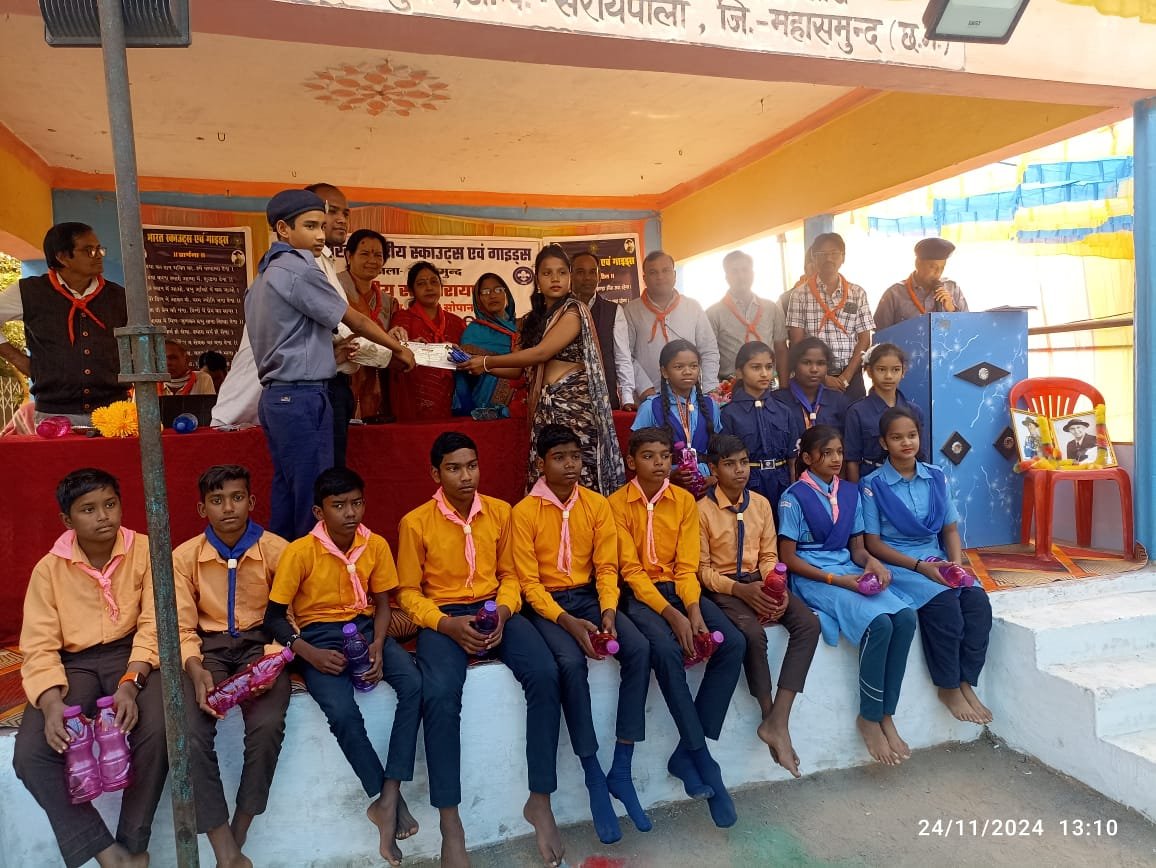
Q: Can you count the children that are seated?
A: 9